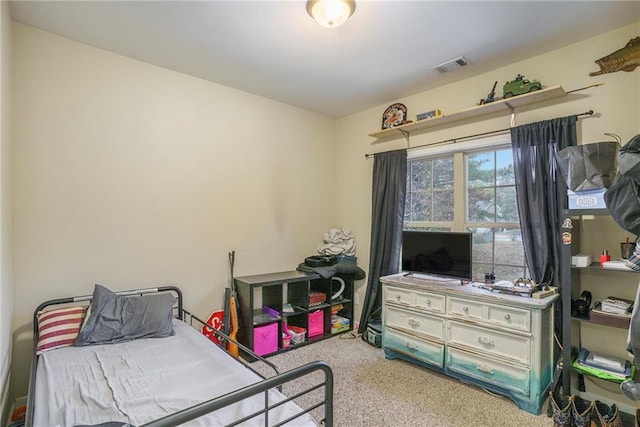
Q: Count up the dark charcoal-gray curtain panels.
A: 2